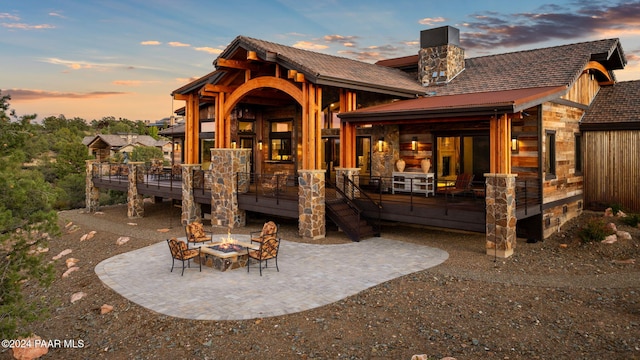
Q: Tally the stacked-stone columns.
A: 7